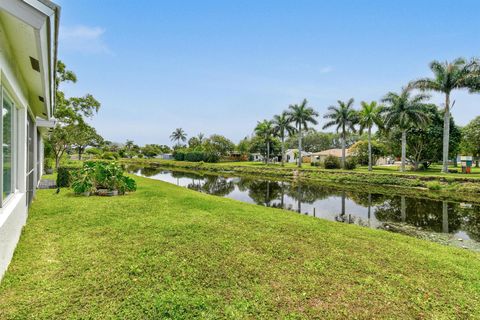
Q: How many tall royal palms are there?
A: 7